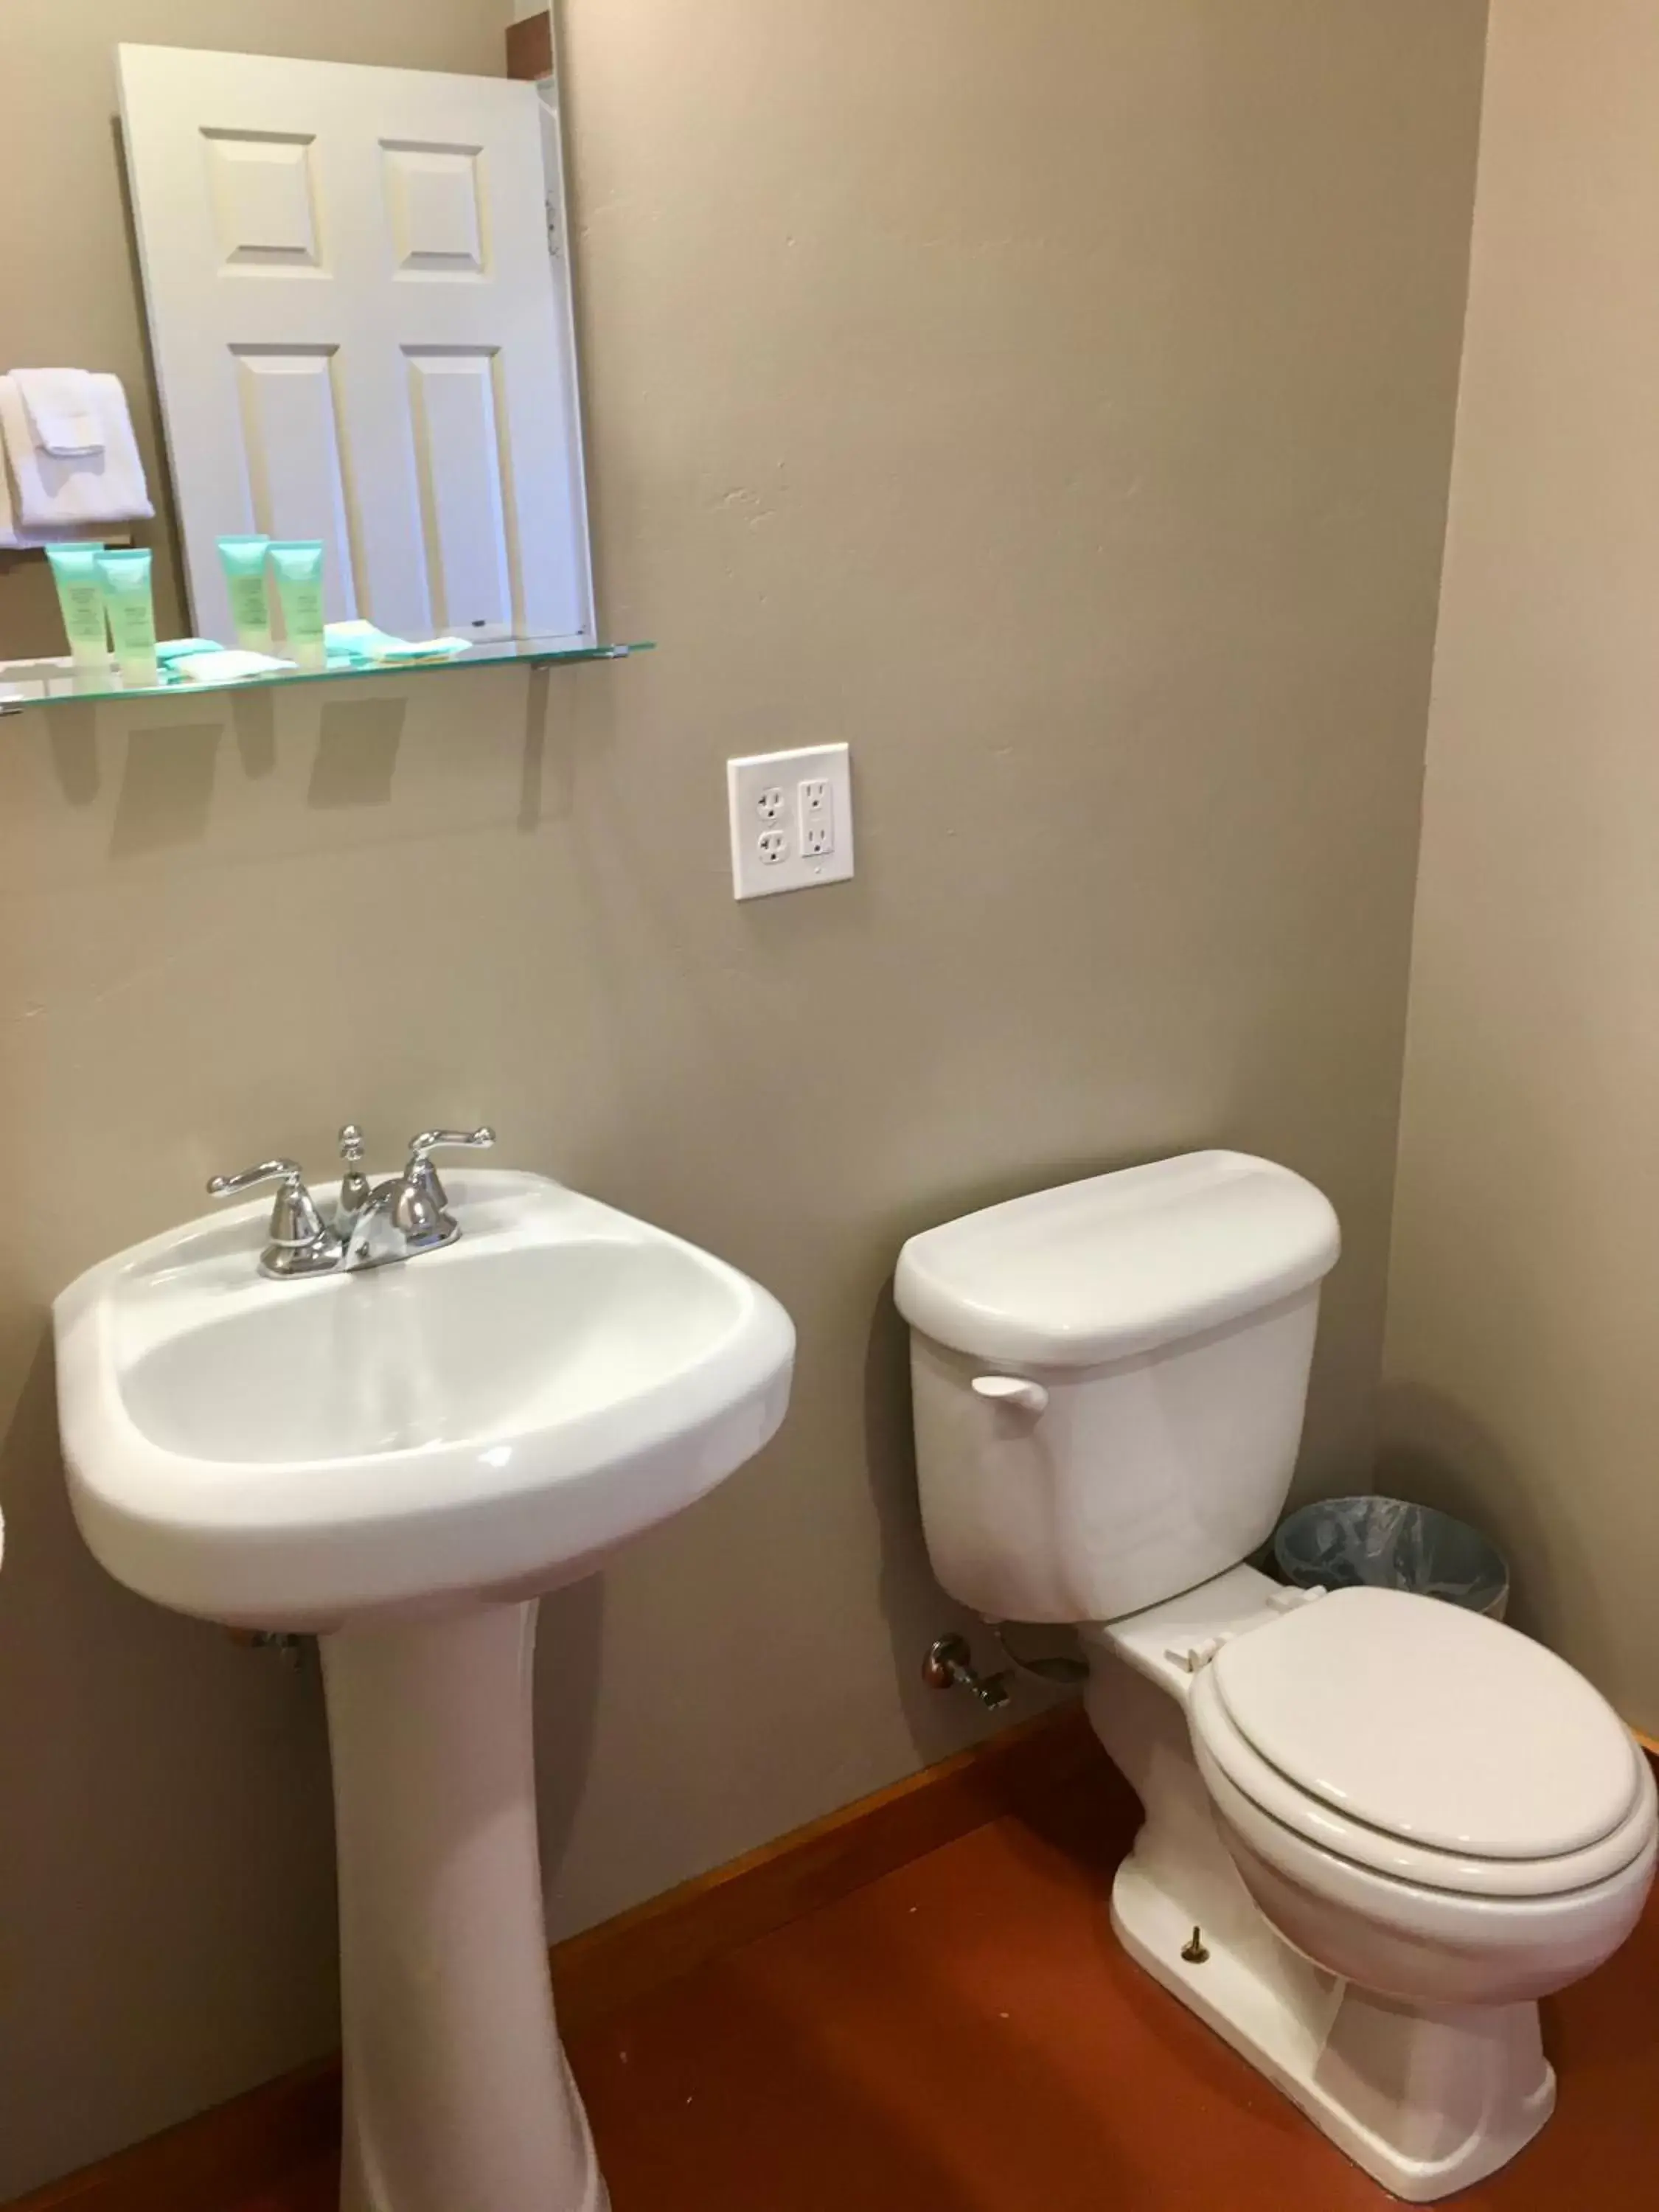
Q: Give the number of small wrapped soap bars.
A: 2